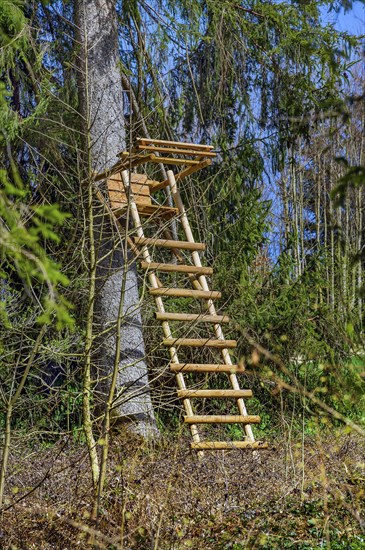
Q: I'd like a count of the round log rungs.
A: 9